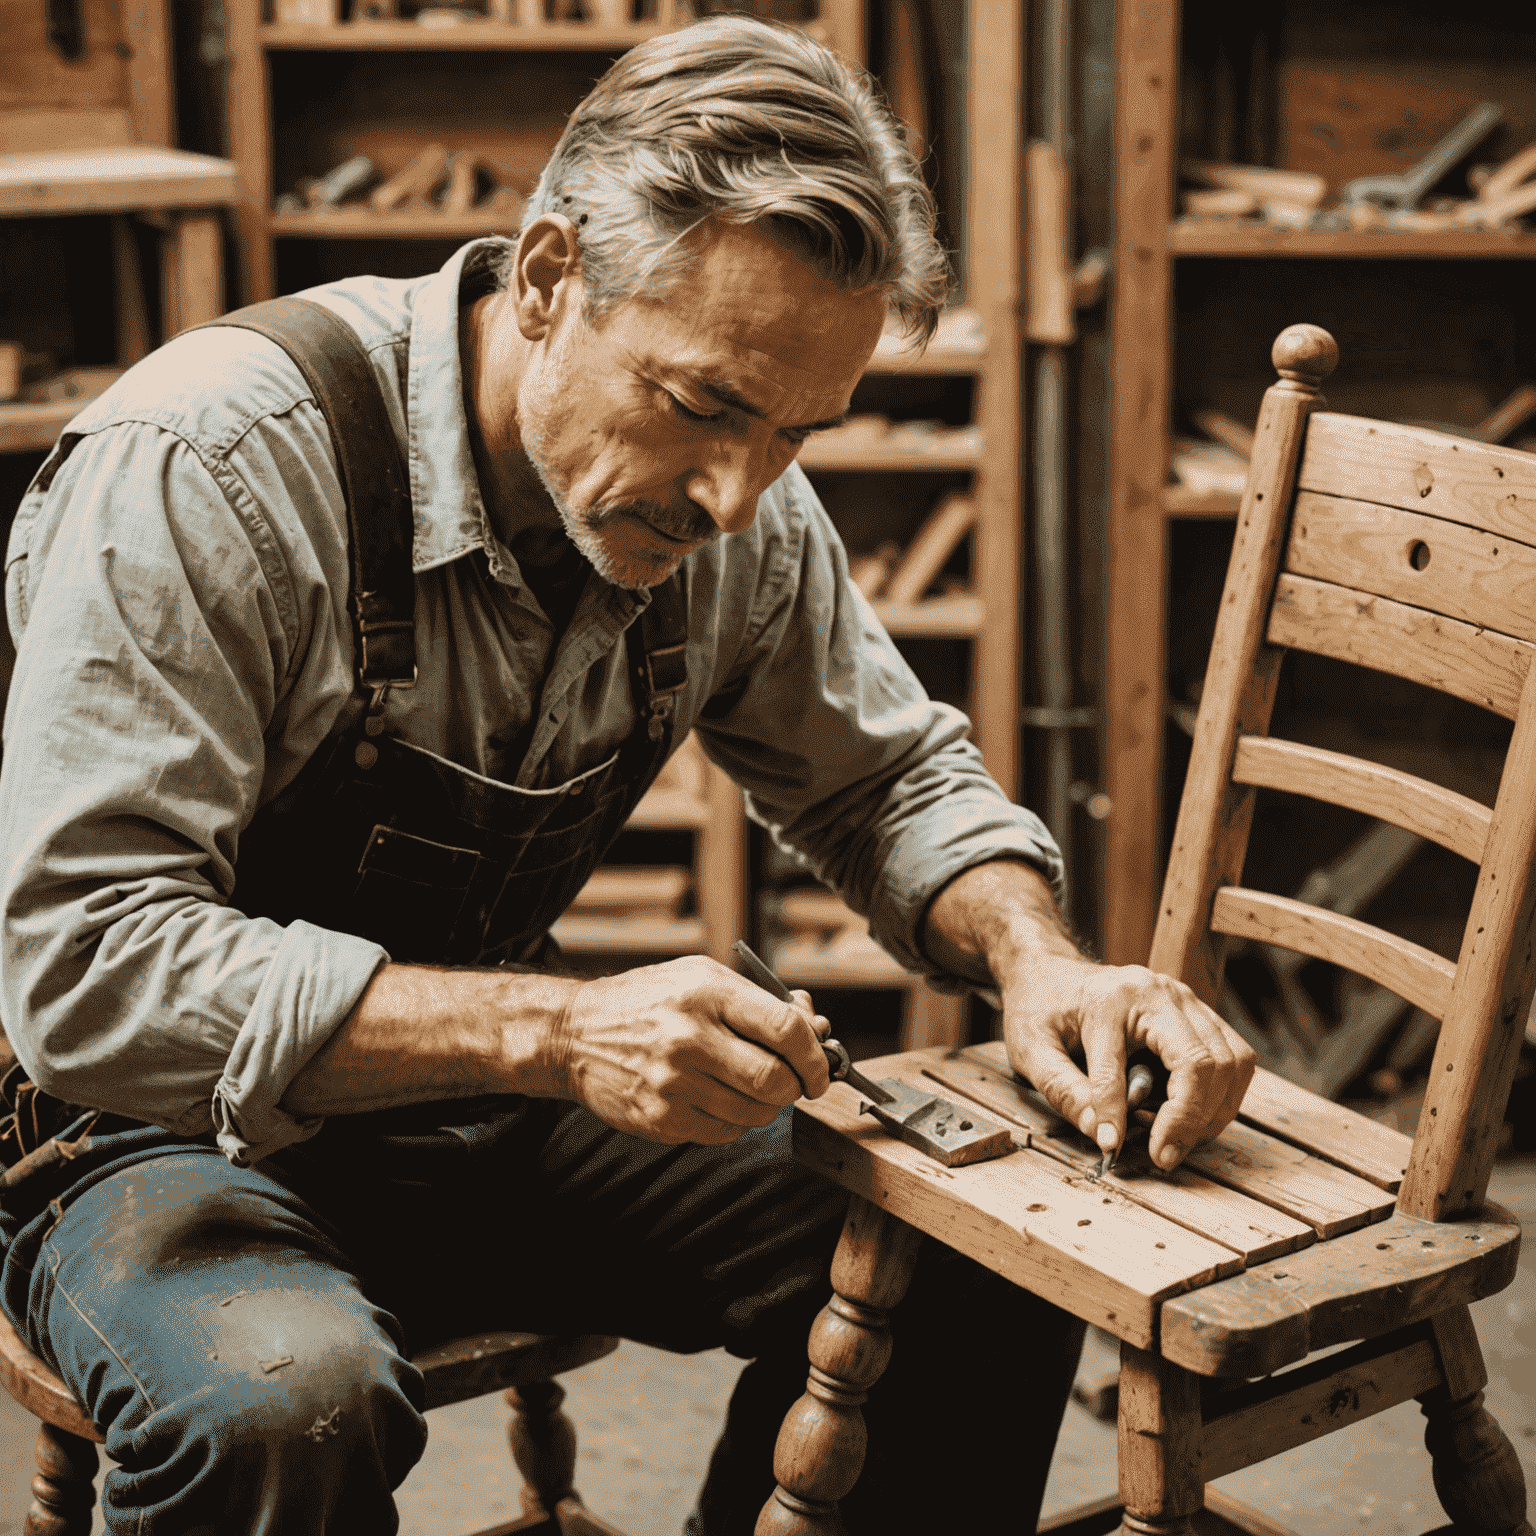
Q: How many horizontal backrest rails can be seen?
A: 5